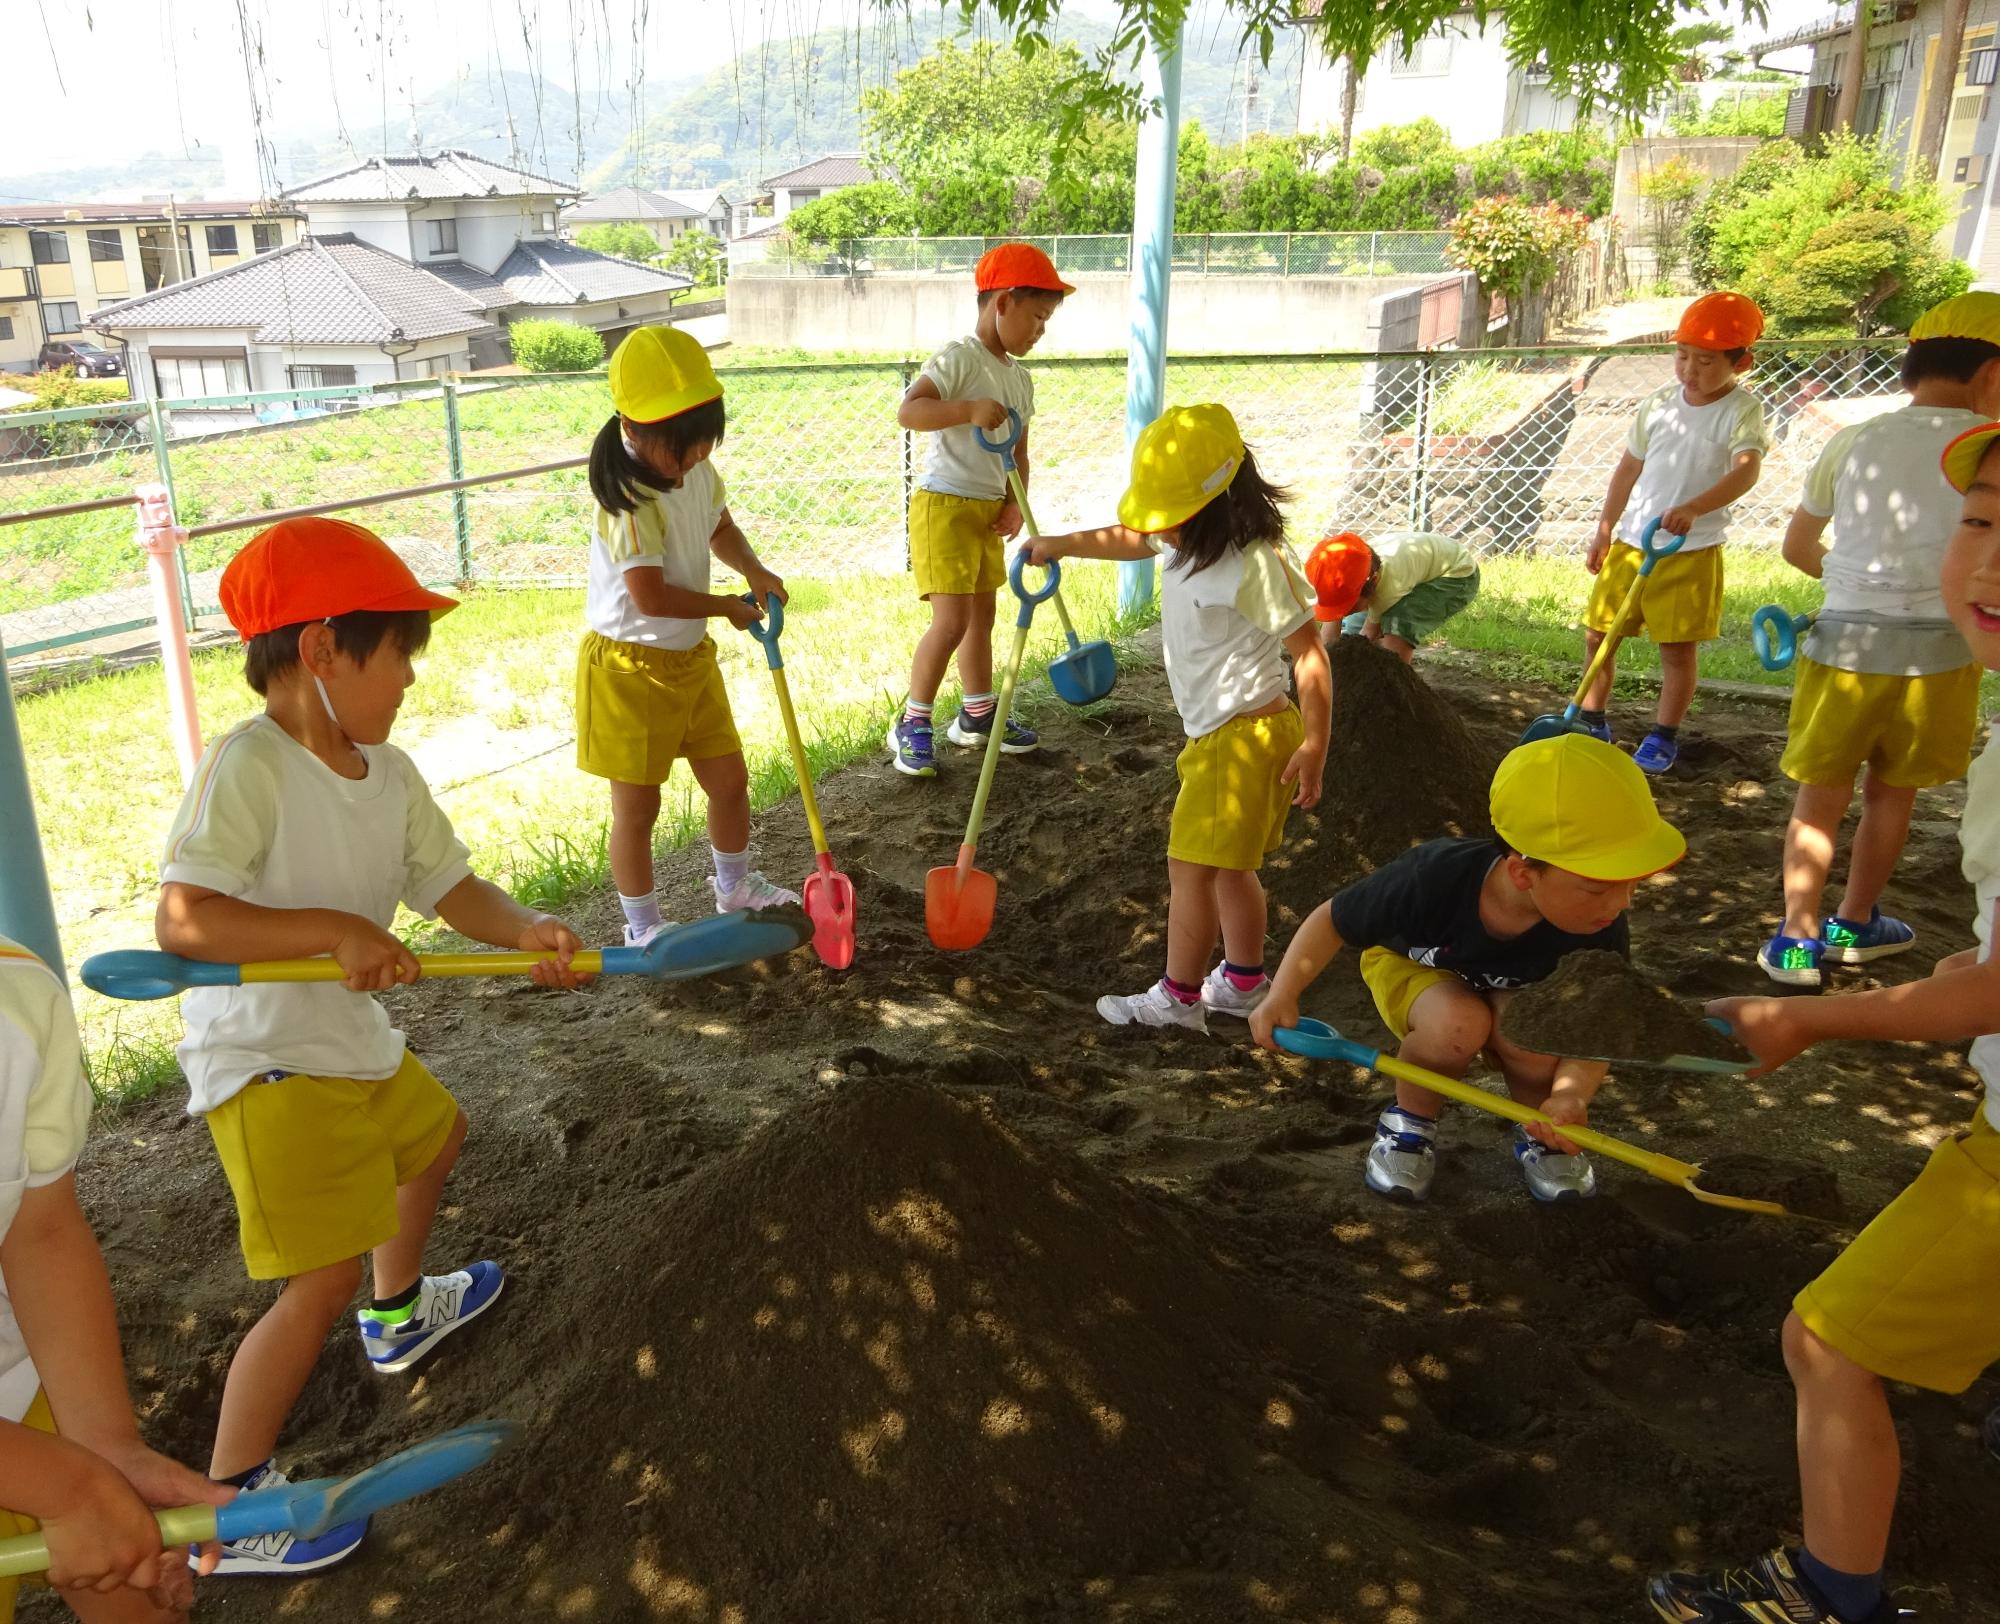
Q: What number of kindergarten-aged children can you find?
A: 10